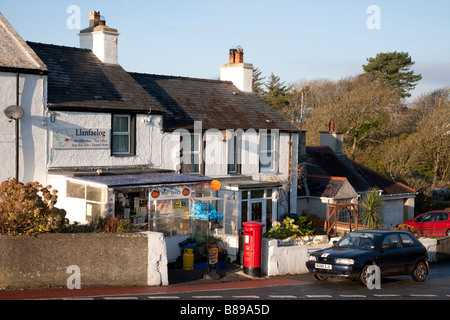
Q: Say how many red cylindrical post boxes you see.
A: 1